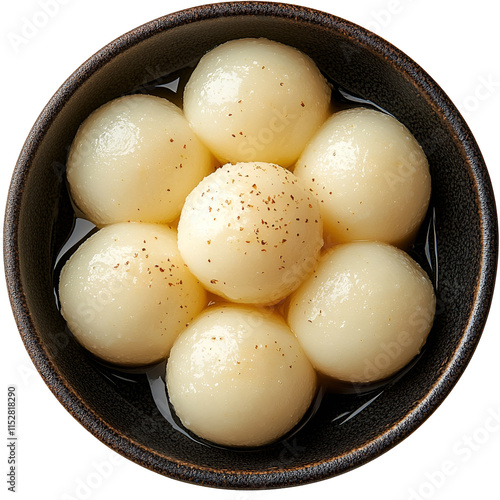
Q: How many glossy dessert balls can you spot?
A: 7